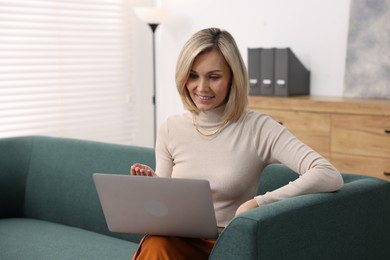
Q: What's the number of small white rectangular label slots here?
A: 3